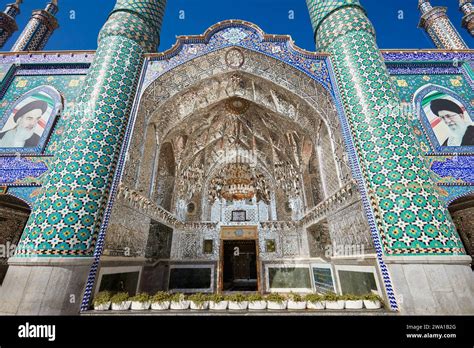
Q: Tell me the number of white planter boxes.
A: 15